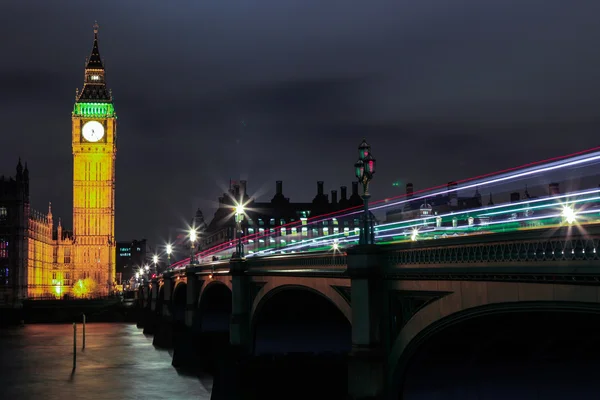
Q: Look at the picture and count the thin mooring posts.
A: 2